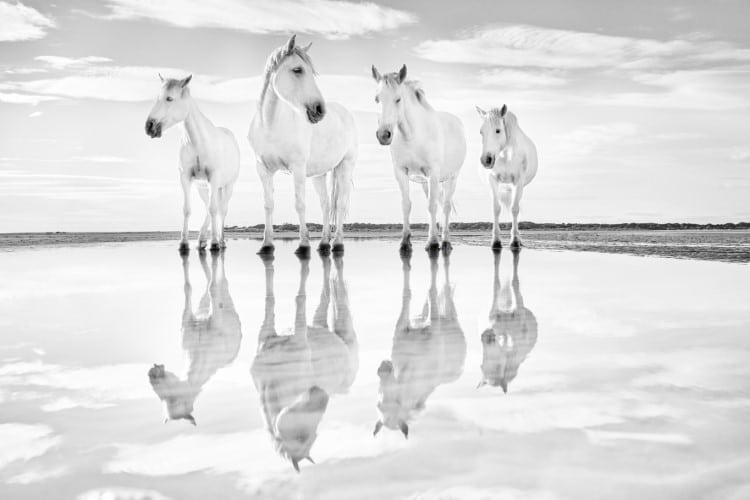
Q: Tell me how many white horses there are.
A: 4